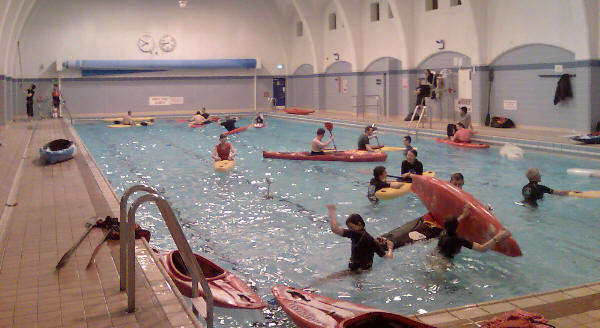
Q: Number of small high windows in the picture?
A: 6